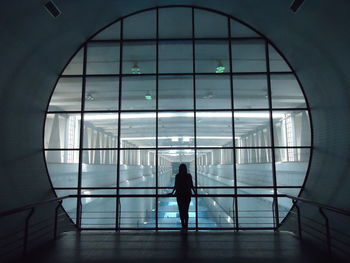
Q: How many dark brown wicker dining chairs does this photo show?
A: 0